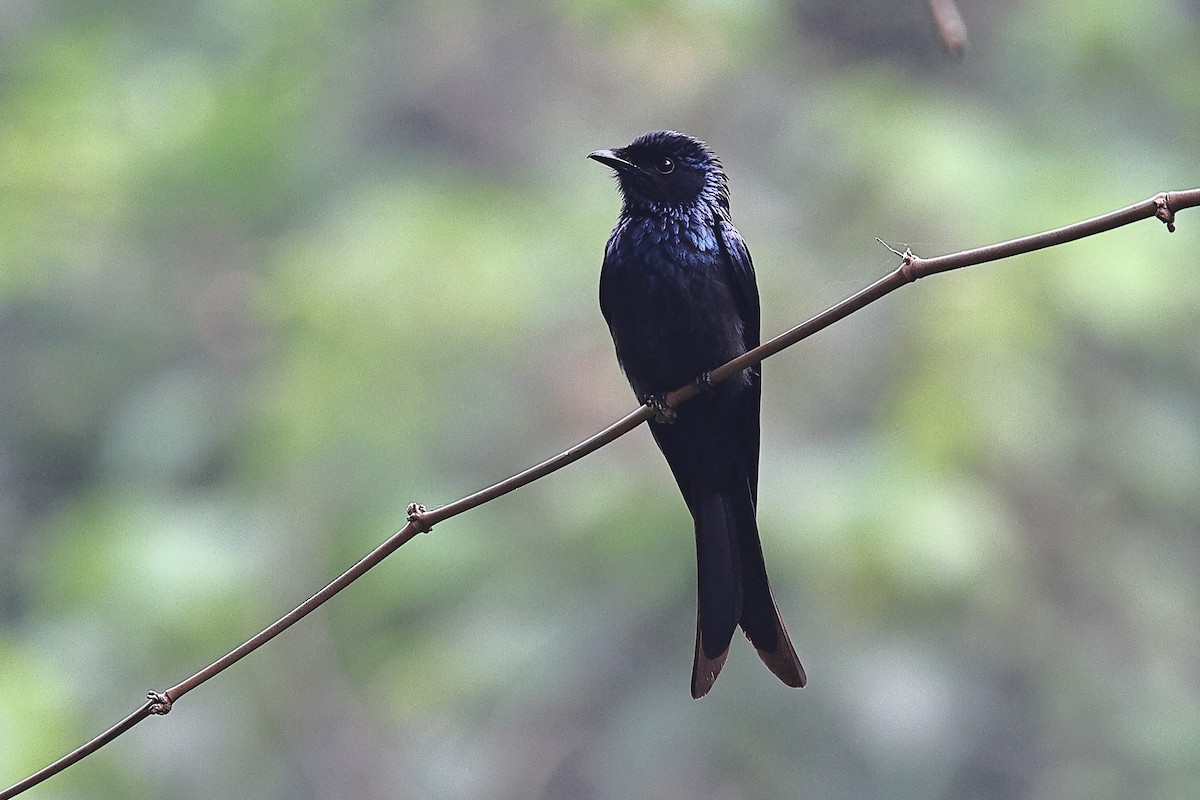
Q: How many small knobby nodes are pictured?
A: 4